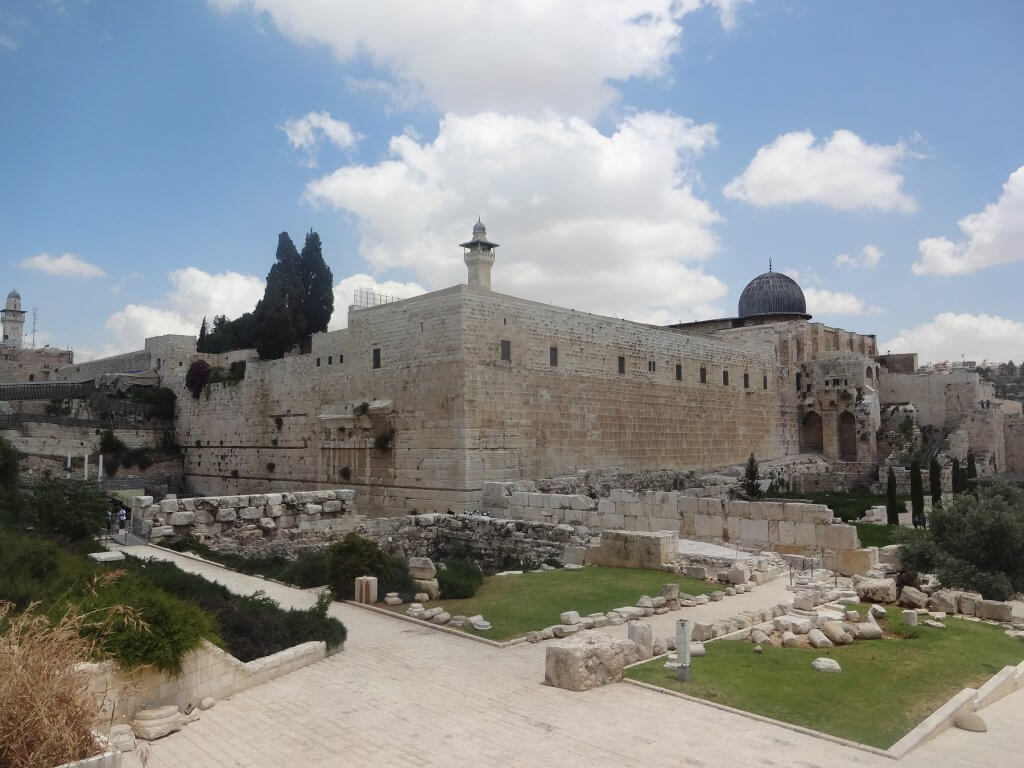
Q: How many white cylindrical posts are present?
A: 3